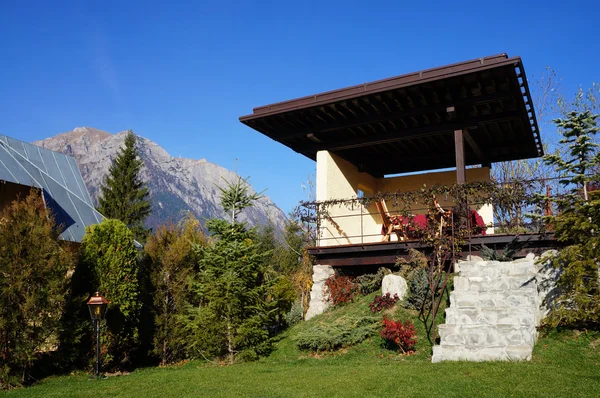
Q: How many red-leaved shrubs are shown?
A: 3